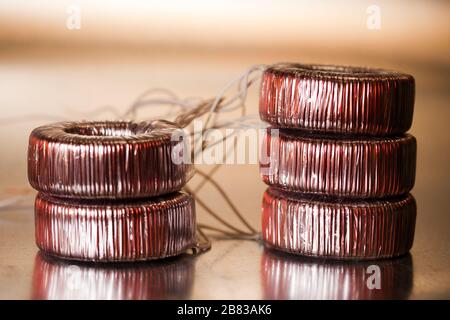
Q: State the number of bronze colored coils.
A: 5